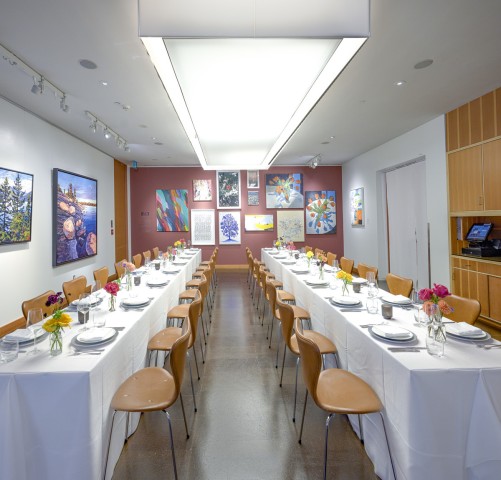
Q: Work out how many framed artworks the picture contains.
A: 14